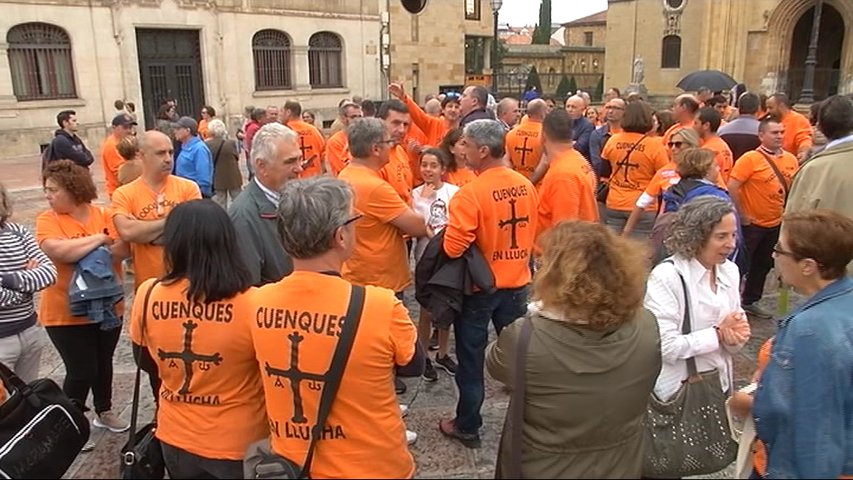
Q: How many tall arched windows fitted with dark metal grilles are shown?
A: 3